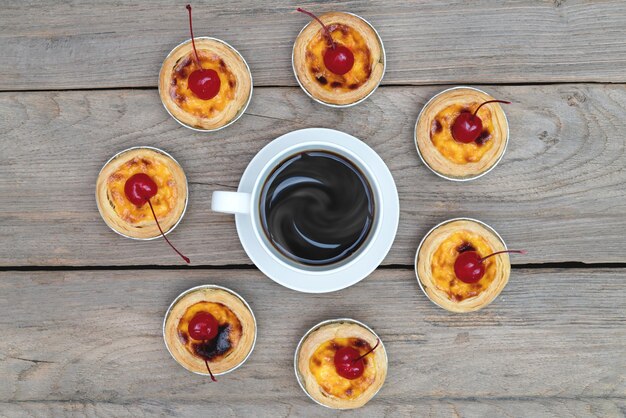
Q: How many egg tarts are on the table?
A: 7